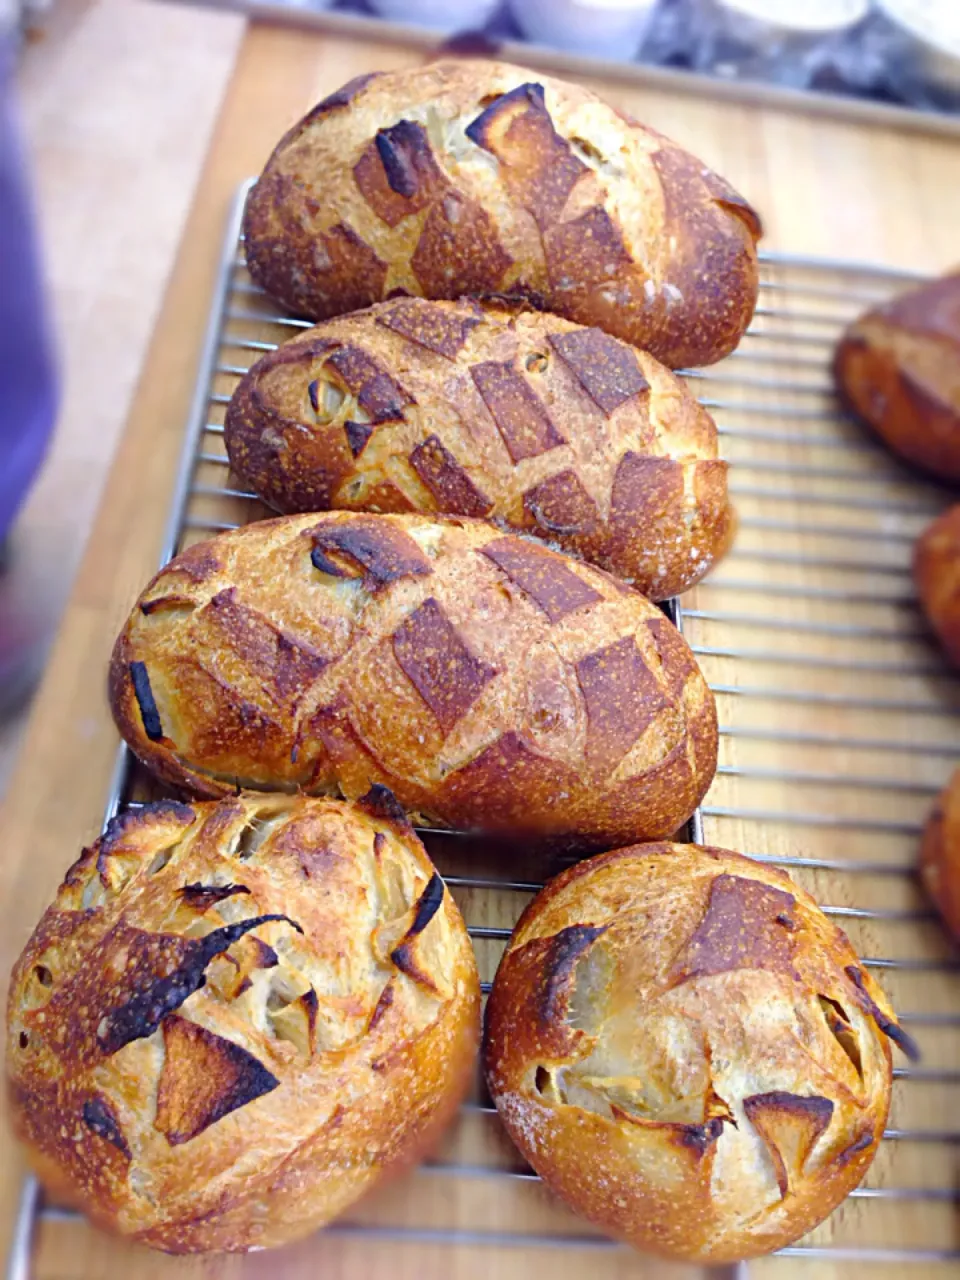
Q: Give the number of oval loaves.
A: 3